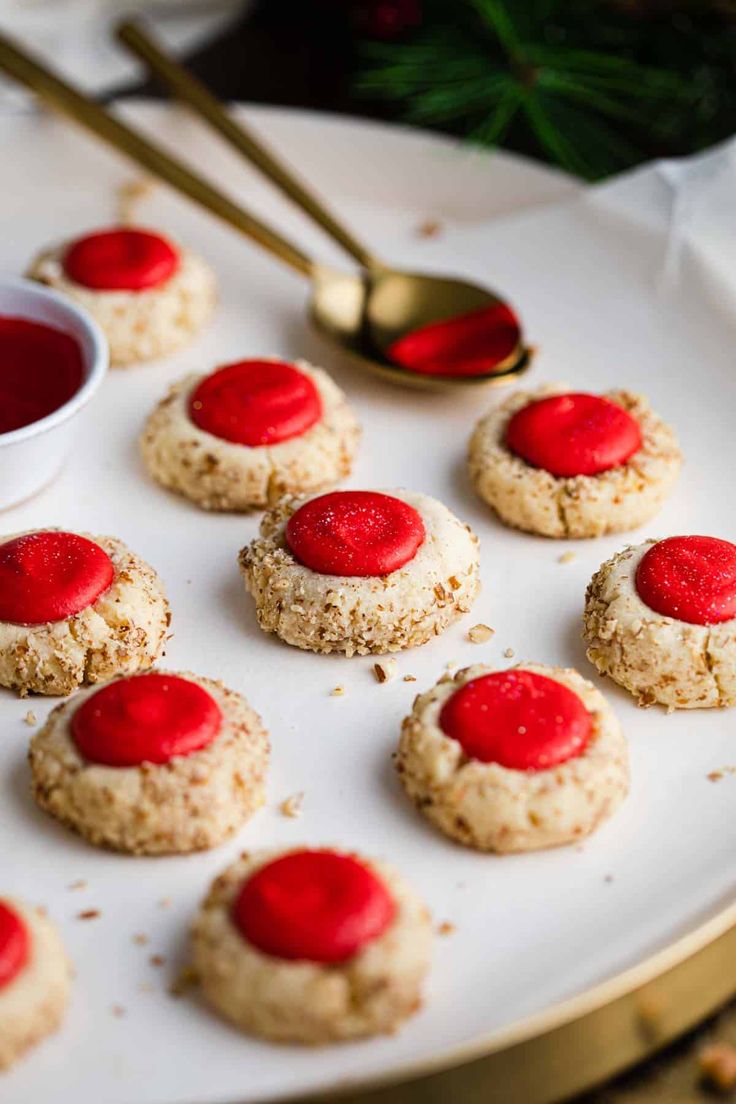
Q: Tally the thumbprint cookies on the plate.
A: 10